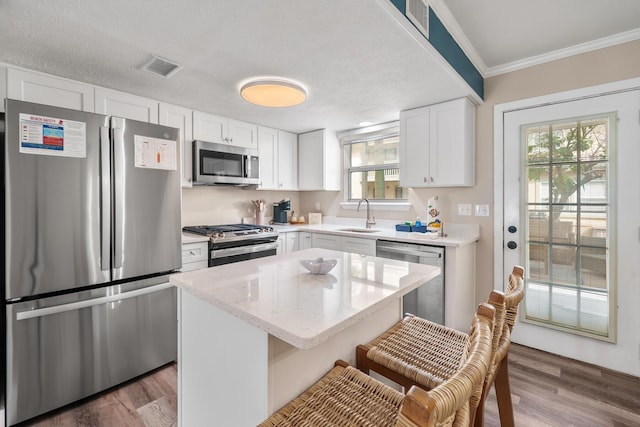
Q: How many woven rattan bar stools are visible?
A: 2